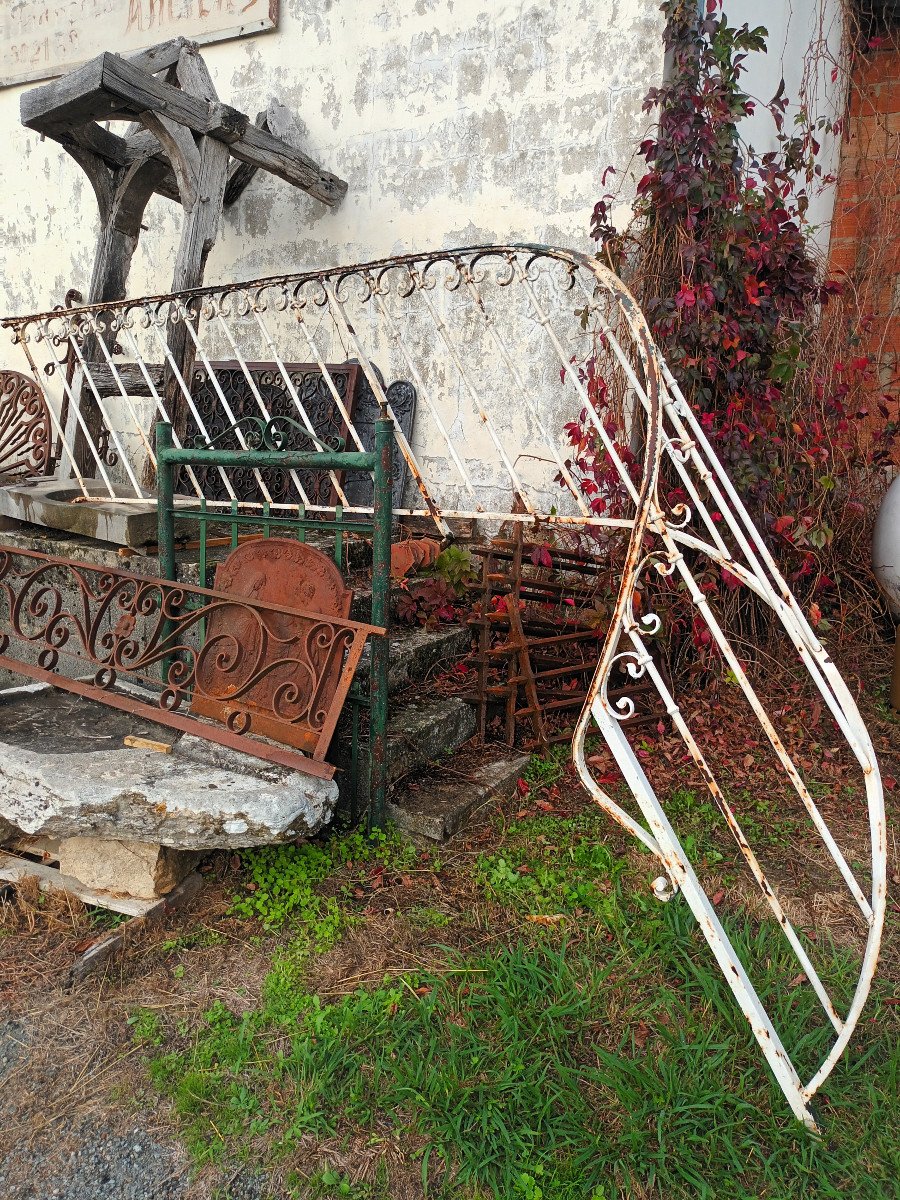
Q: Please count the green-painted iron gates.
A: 1